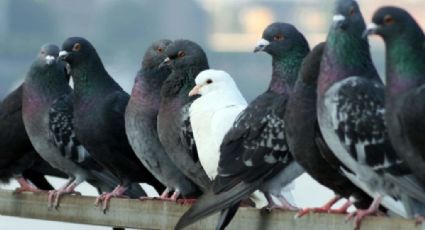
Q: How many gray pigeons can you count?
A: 9